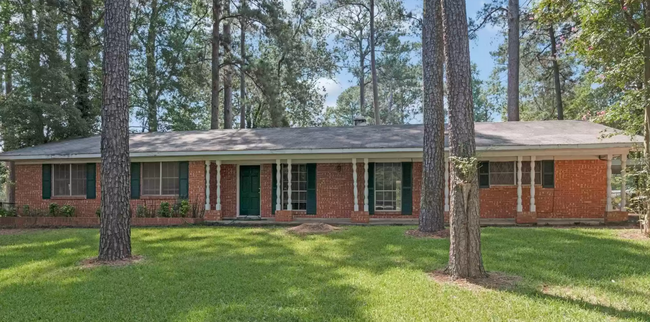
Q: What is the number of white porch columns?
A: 11